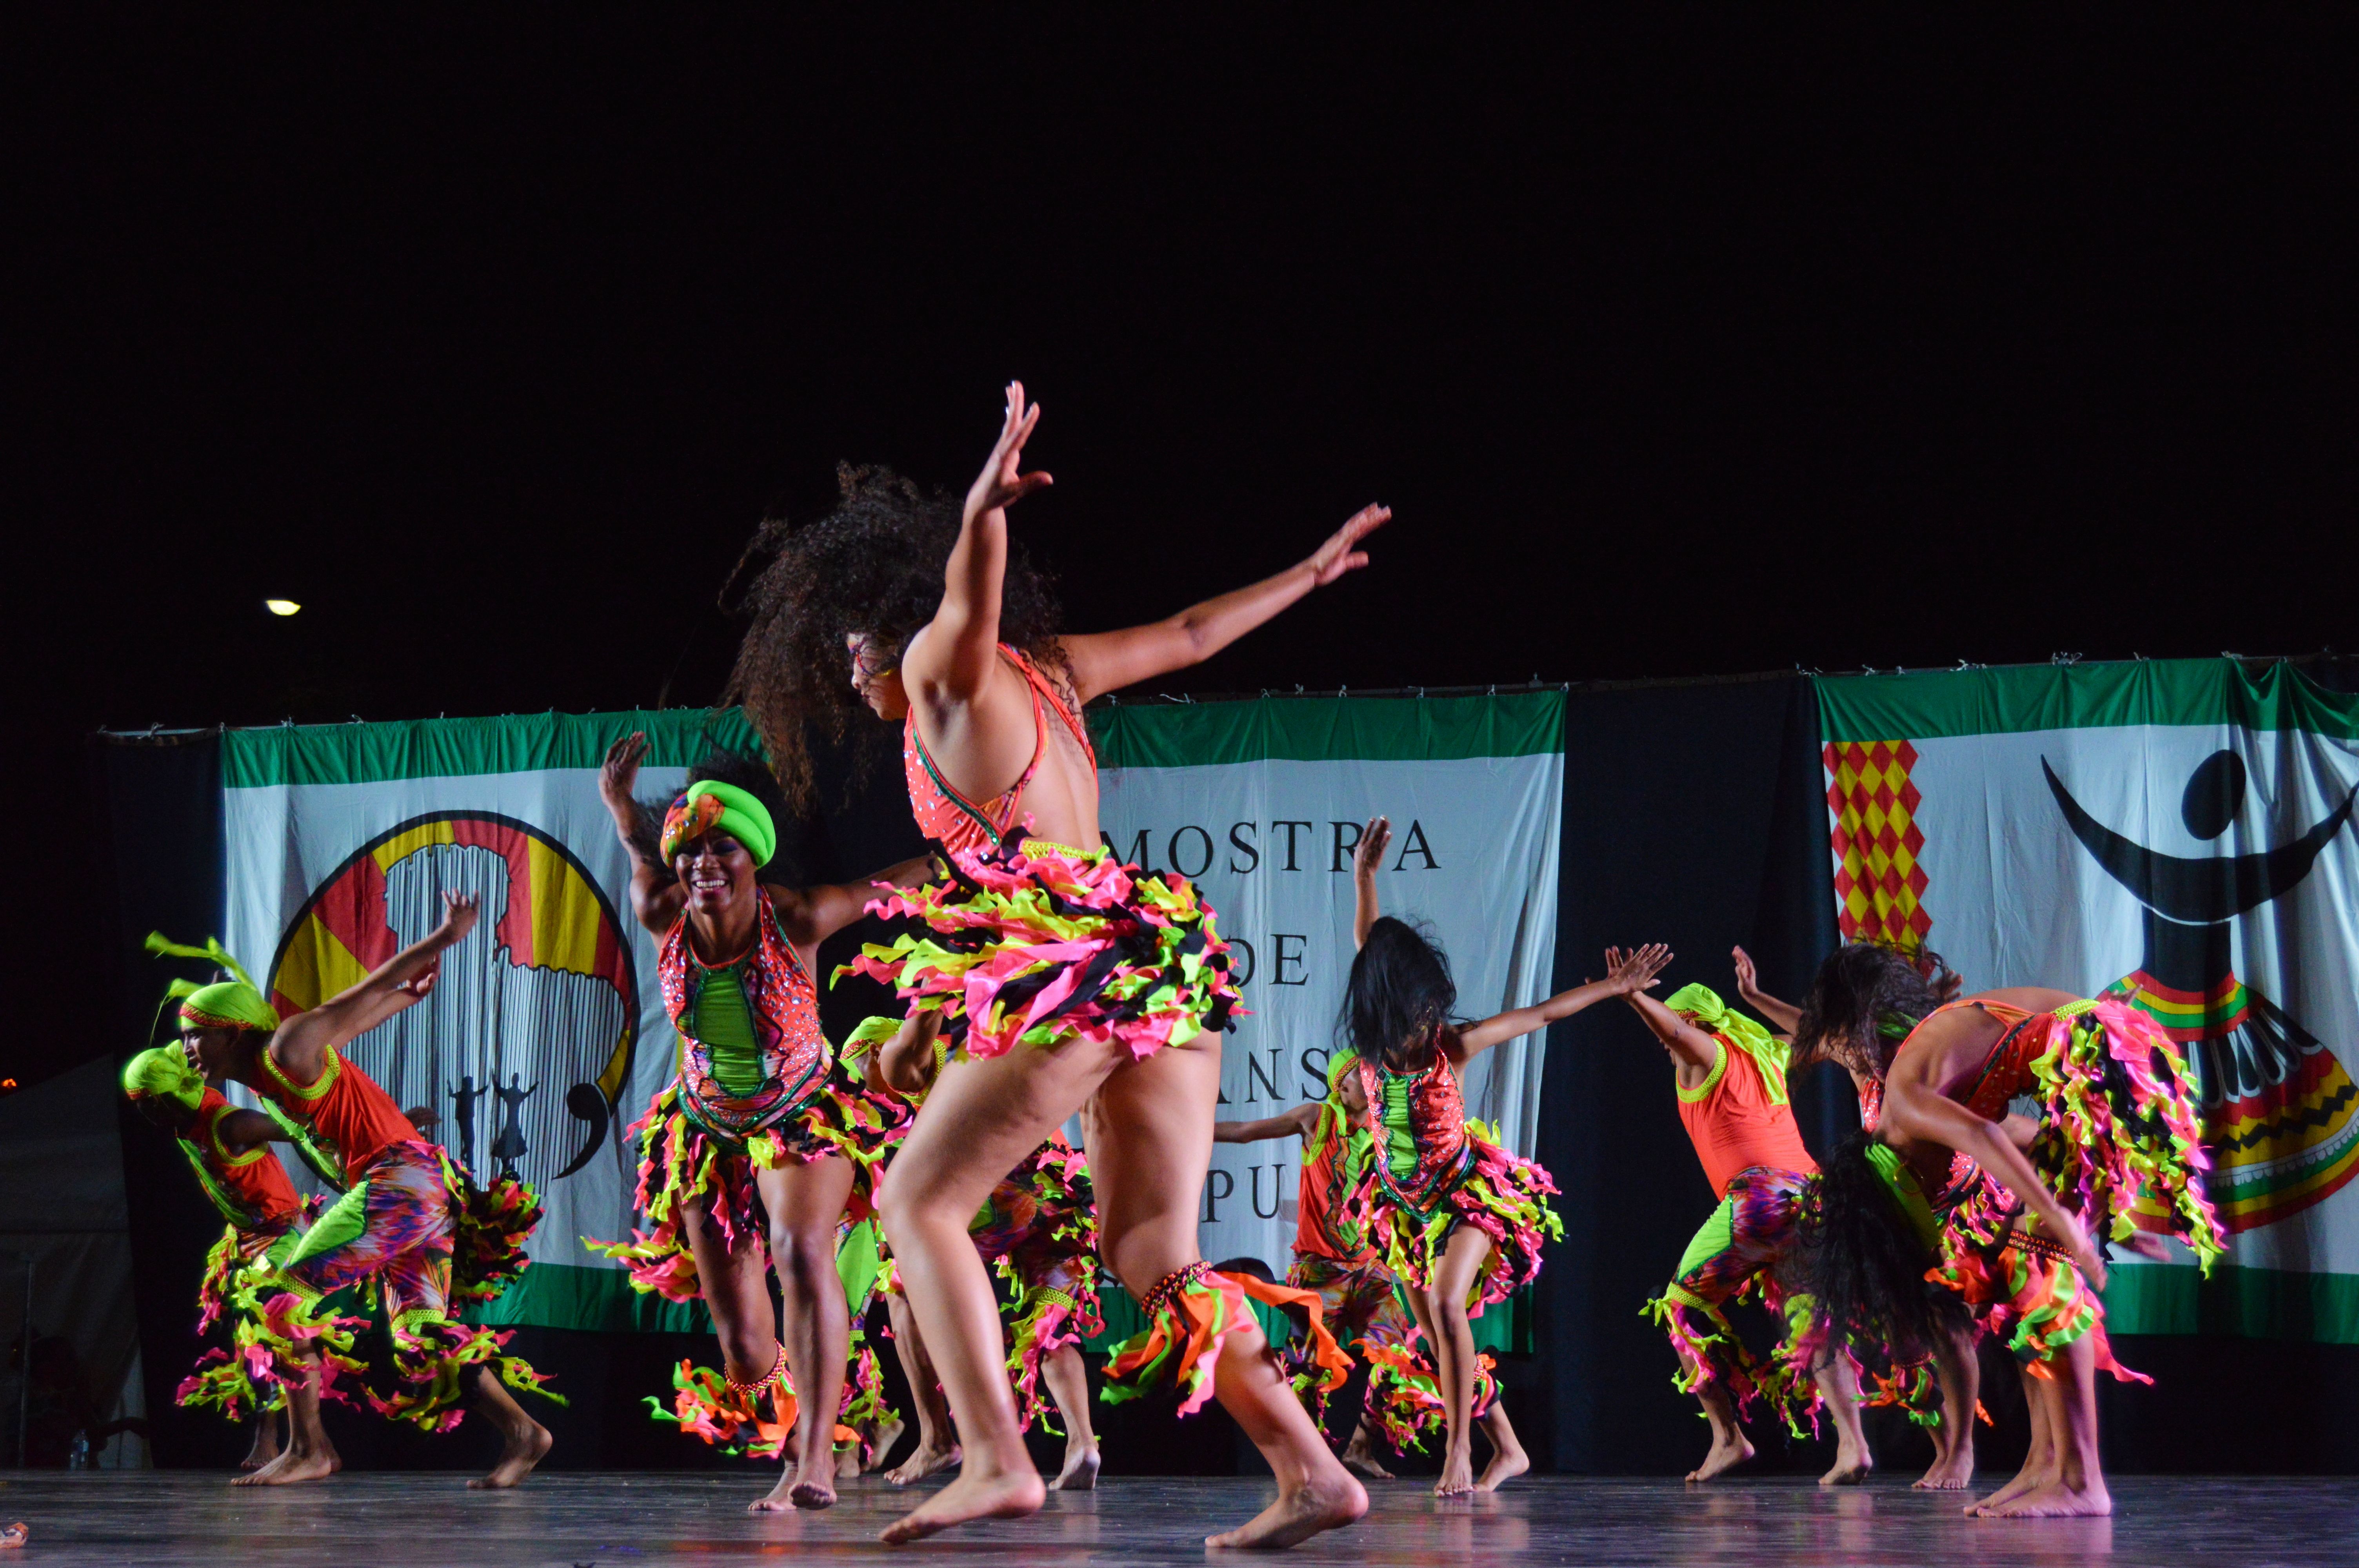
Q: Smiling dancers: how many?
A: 1